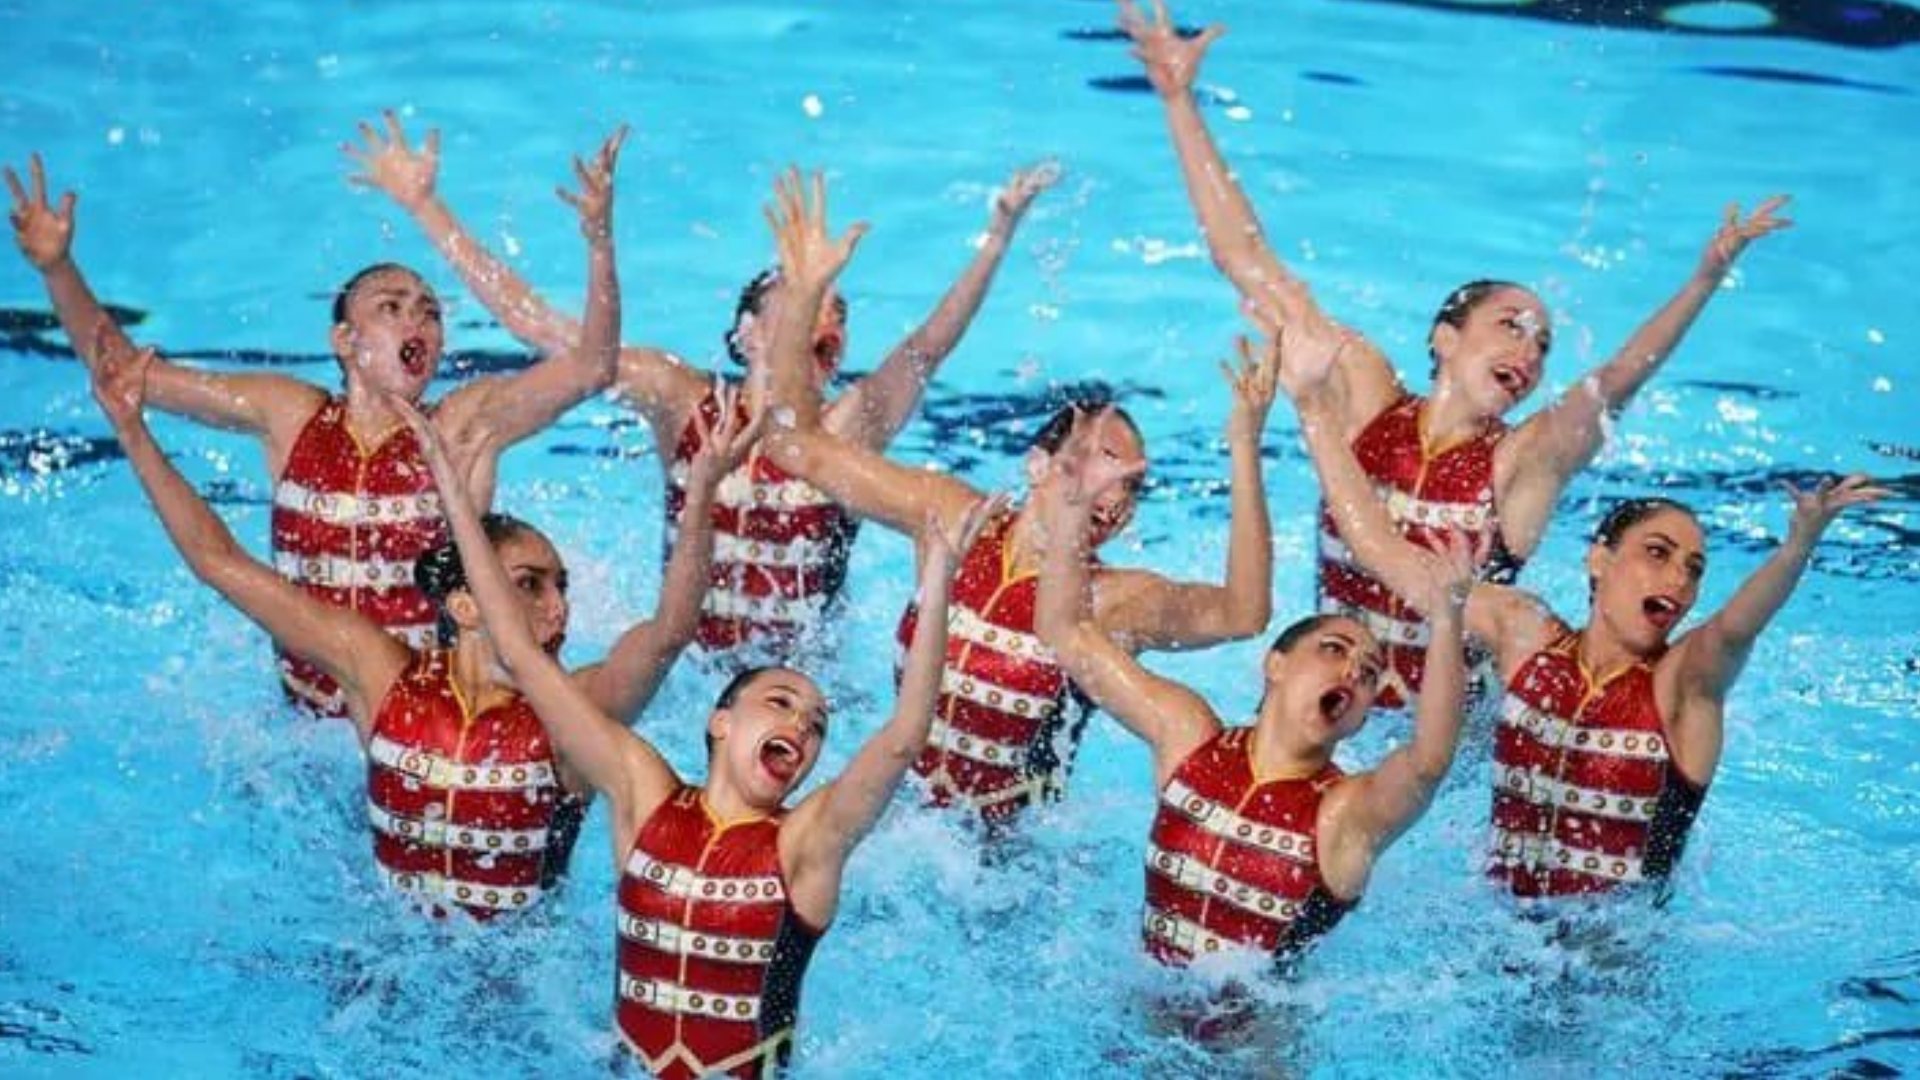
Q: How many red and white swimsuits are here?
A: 8